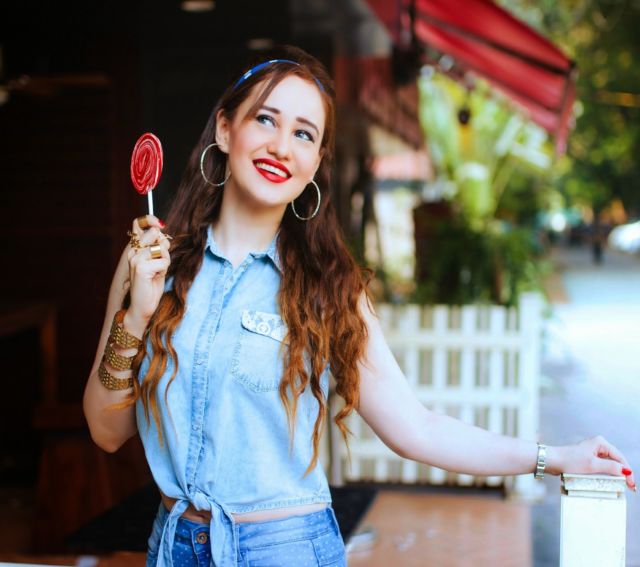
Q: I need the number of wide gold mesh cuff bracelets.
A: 3